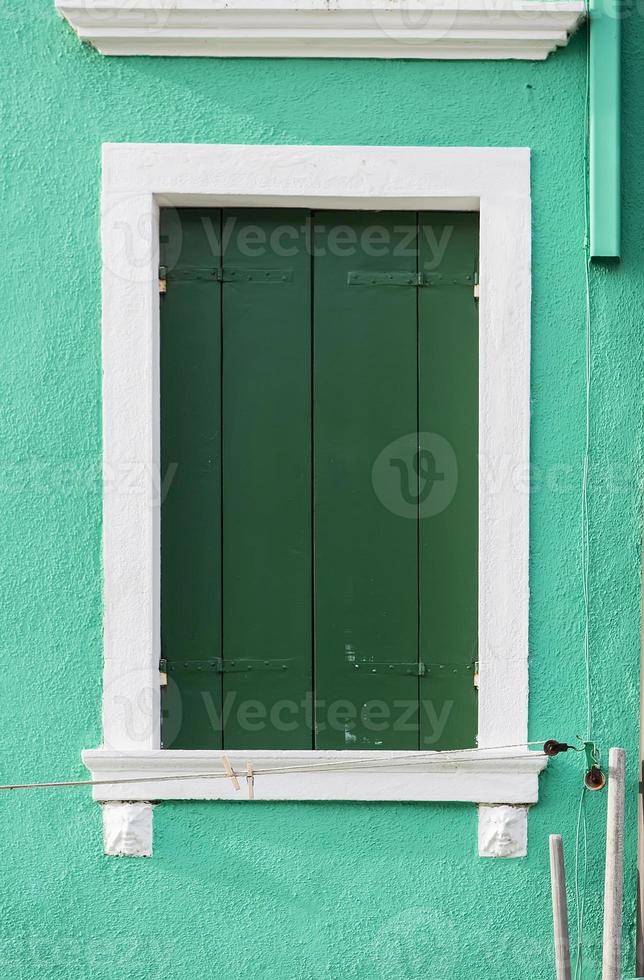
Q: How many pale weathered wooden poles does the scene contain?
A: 2